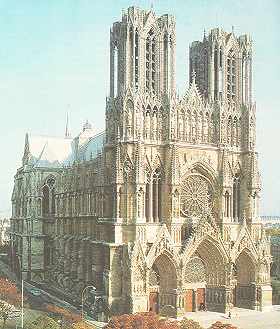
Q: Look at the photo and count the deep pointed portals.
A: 3